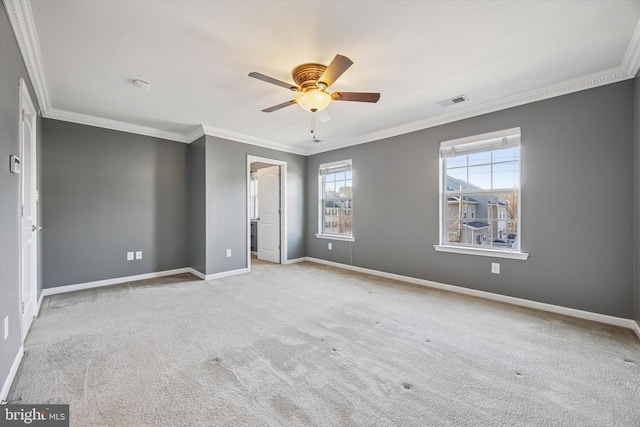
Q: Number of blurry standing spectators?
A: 0